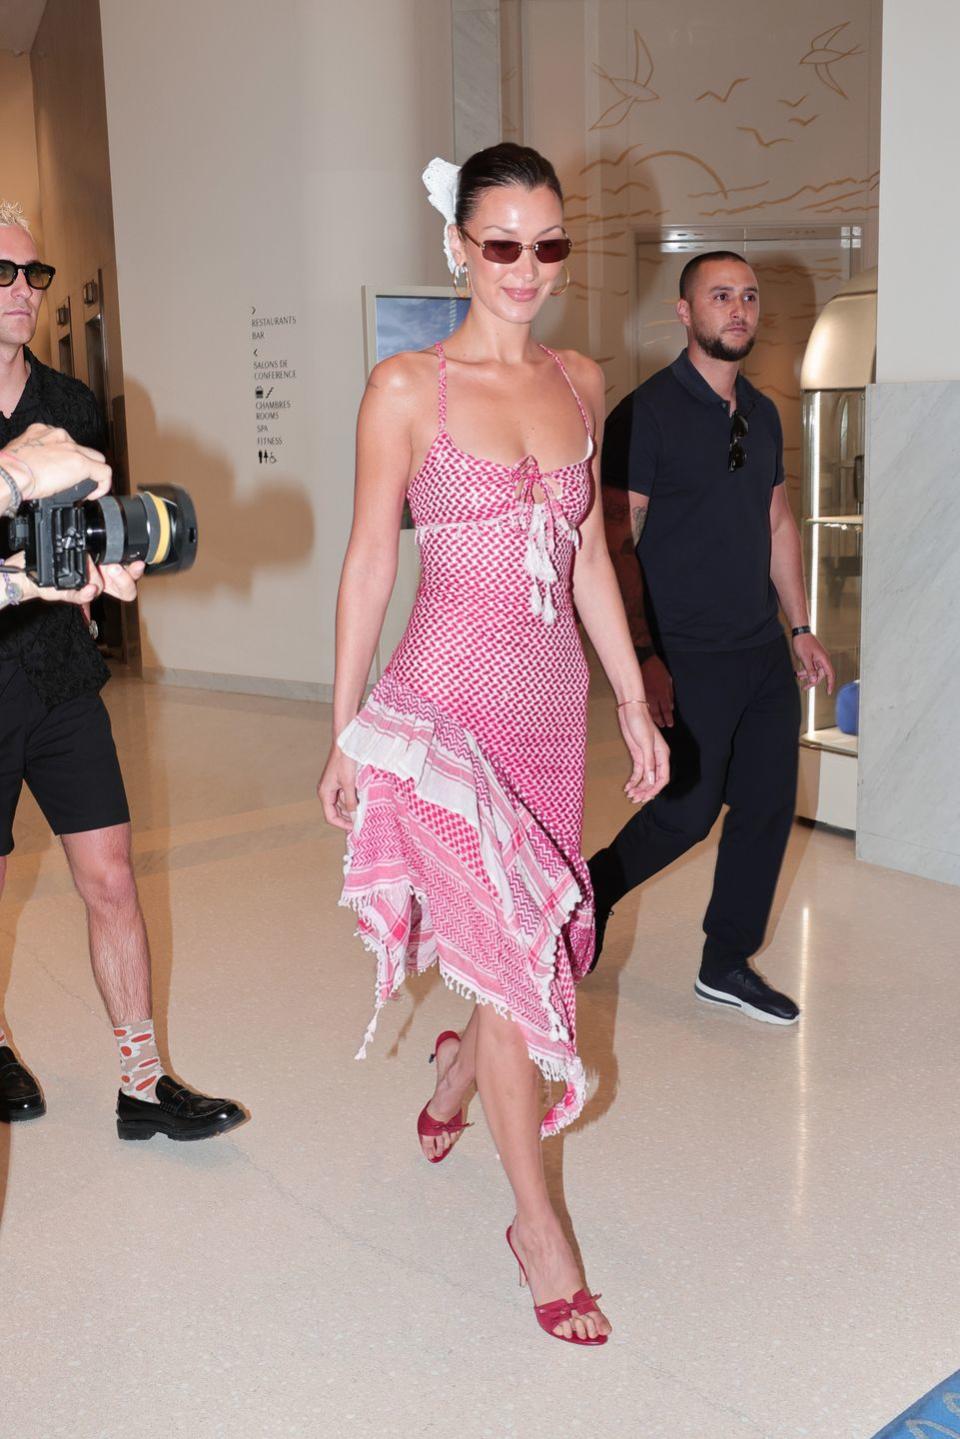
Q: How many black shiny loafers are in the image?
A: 2